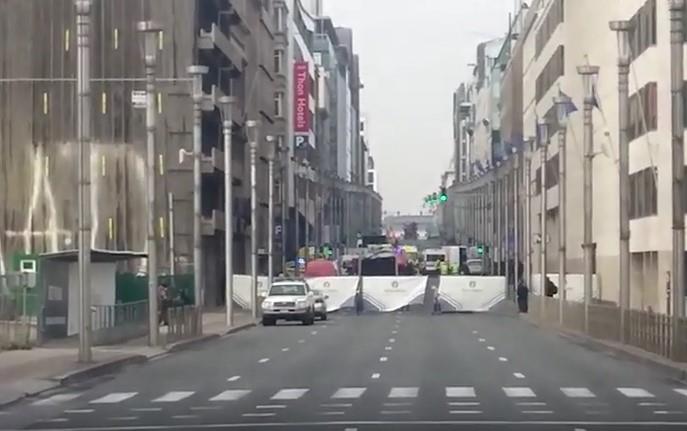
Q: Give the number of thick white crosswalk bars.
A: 12